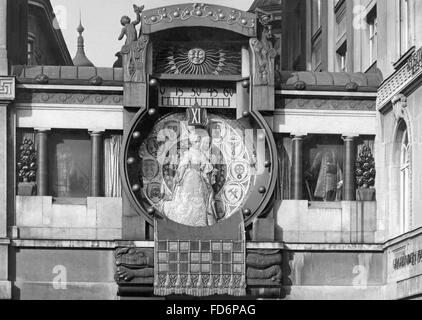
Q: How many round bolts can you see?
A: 12